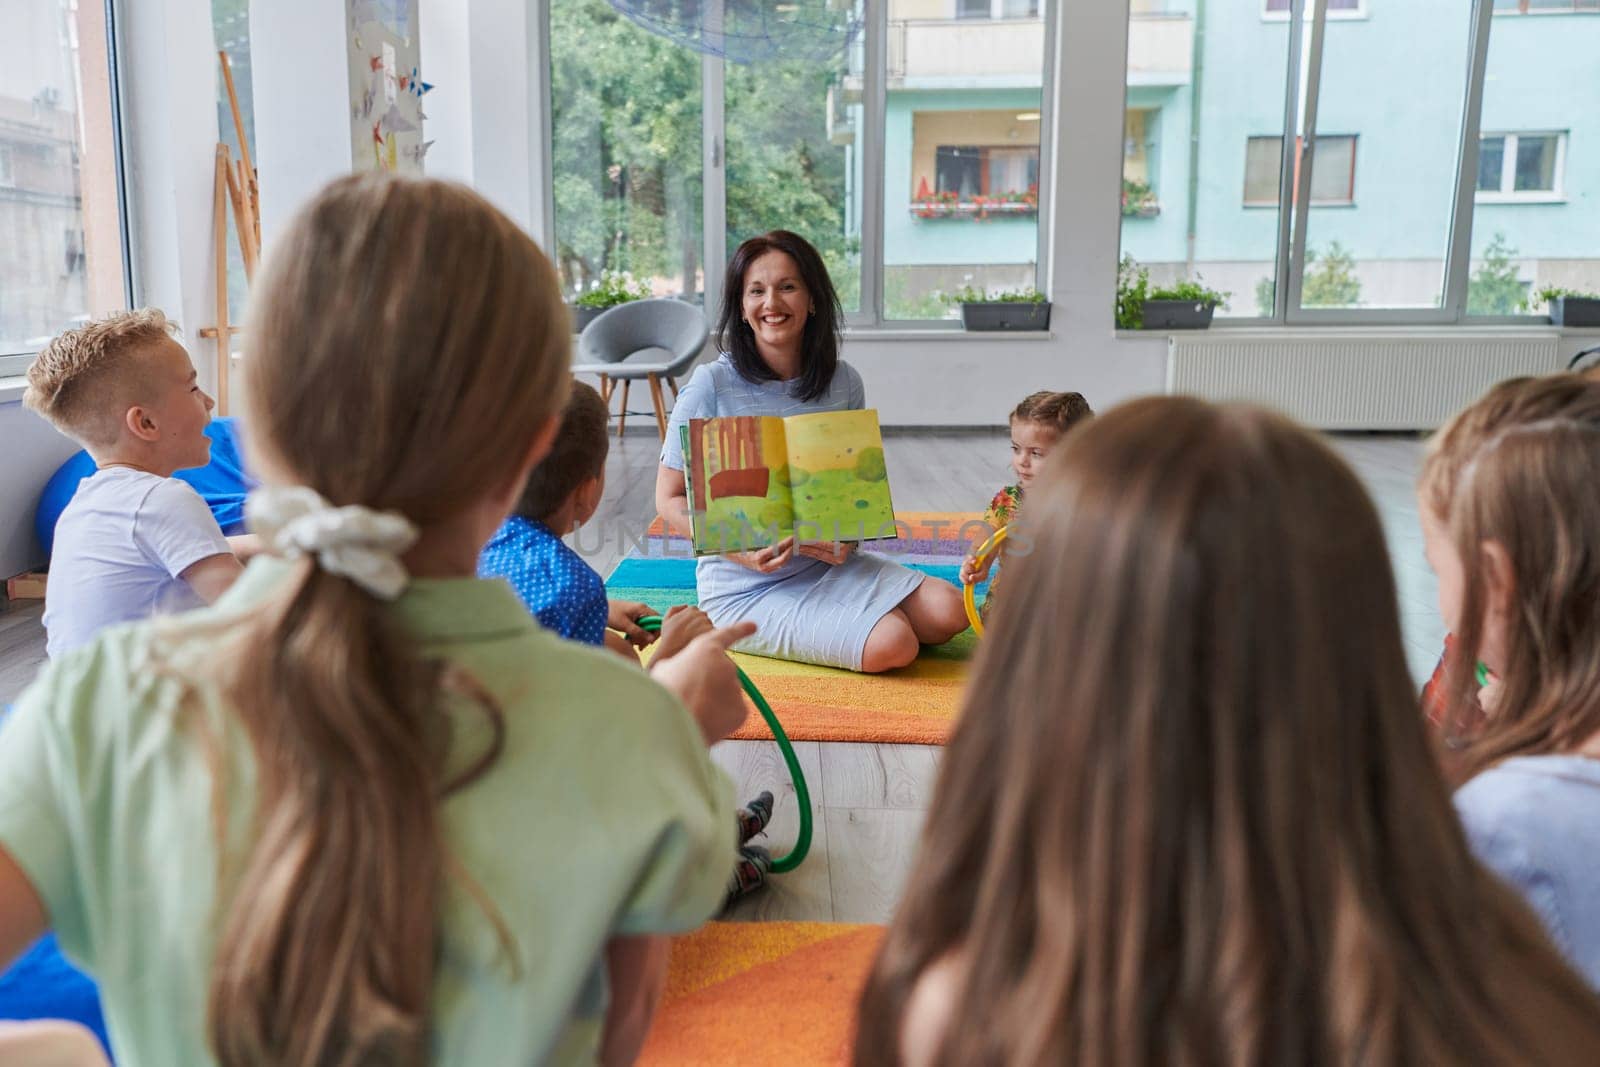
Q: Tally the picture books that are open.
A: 1